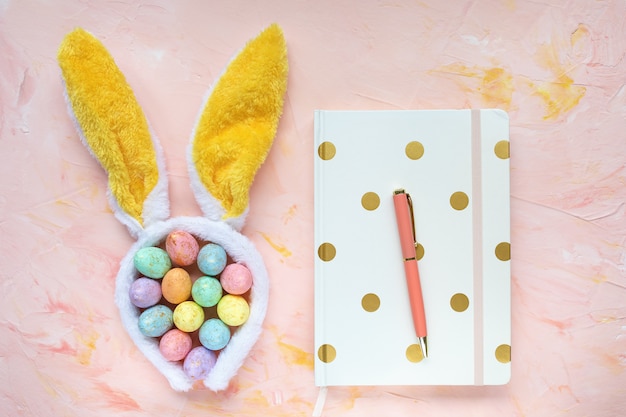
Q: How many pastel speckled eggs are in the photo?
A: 13